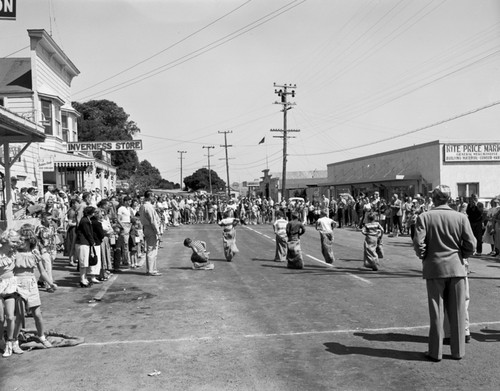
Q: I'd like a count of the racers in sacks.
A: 6